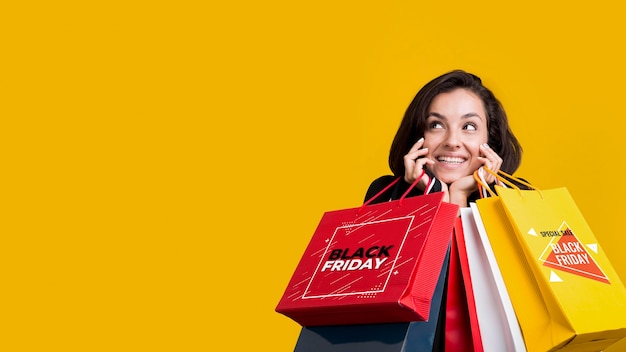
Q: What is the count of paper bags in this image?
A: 5